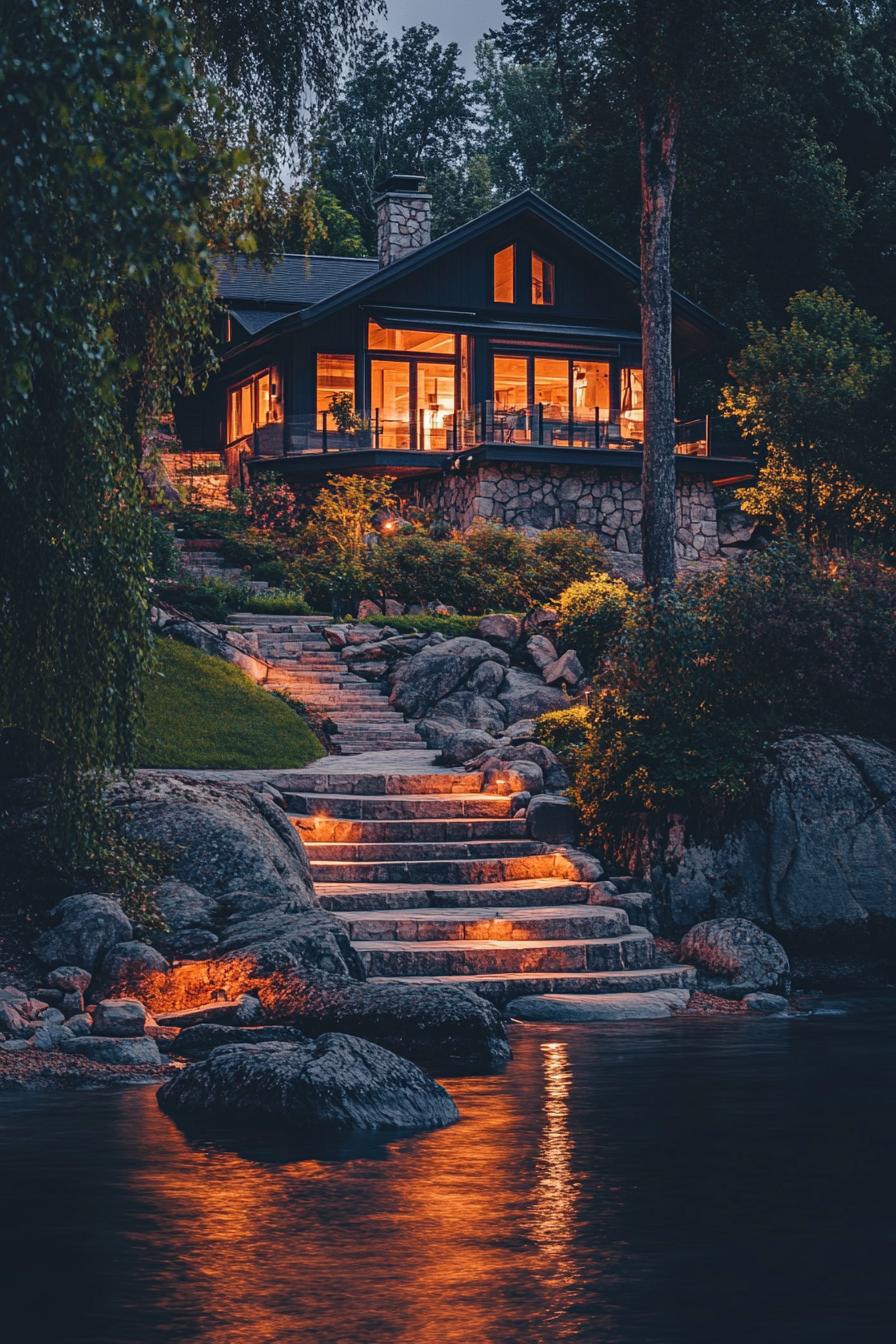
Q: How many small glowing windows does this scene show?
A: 2